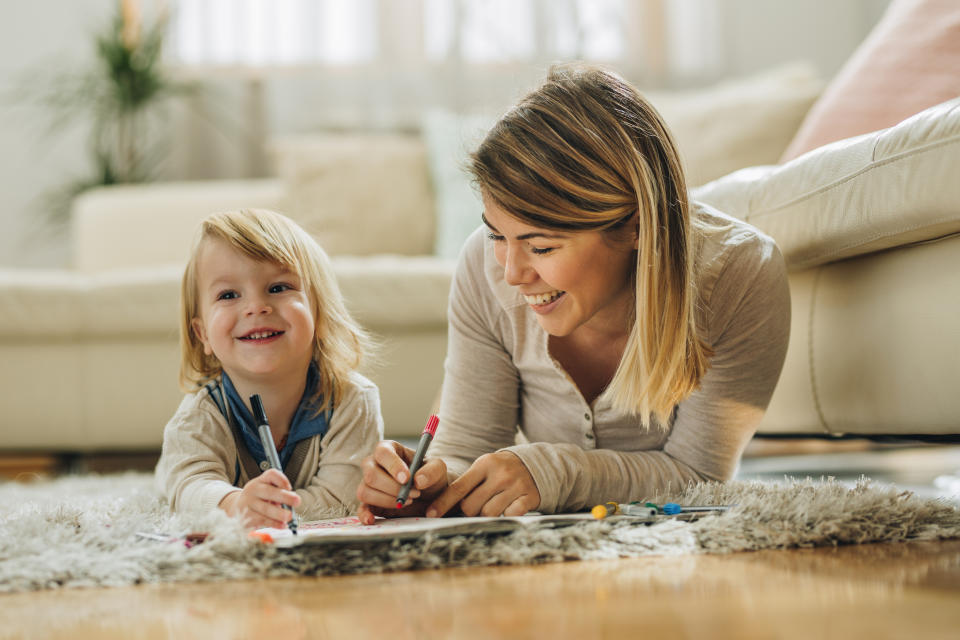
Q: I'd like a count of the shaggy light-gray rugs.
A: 1